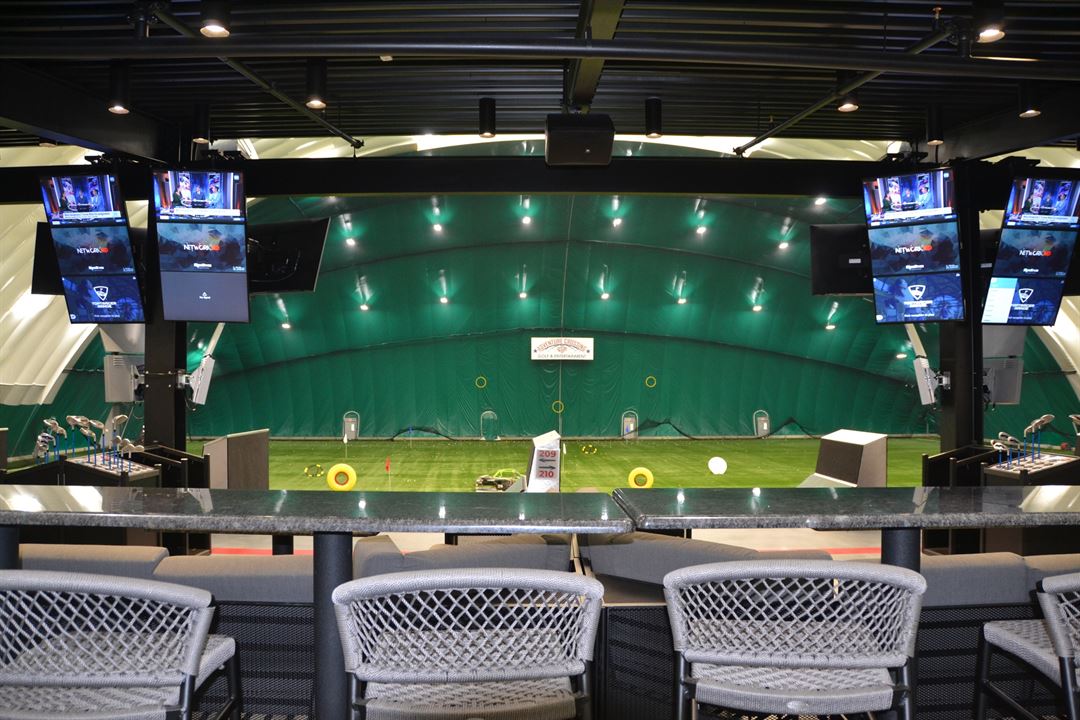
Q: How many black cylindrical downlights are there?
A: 10